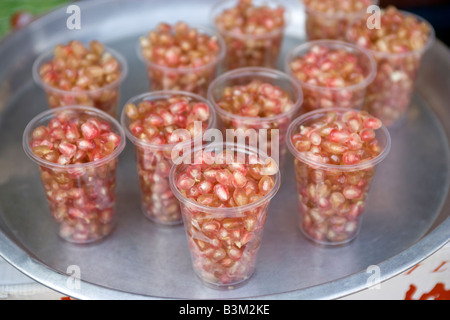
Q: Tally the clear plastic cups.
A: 11